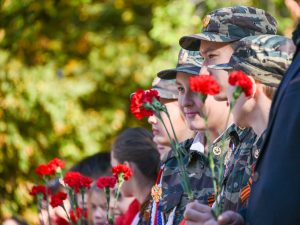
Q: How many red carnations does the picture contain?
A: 12